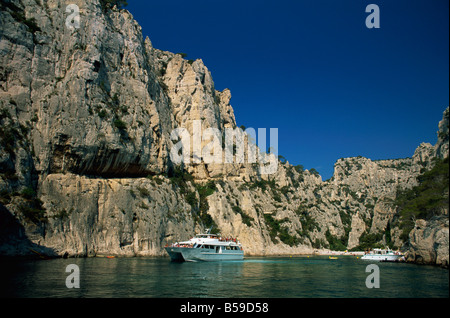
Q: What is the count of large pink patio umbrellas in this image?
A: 0